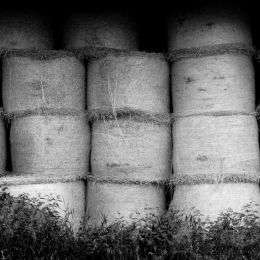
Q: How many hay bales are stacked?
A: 12